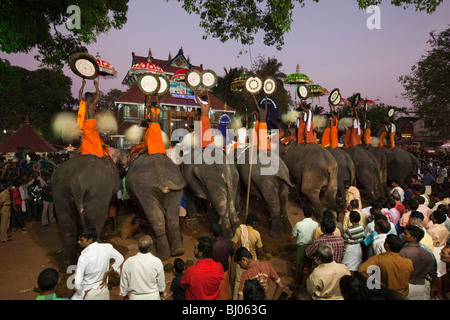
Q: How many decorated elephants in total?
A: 9